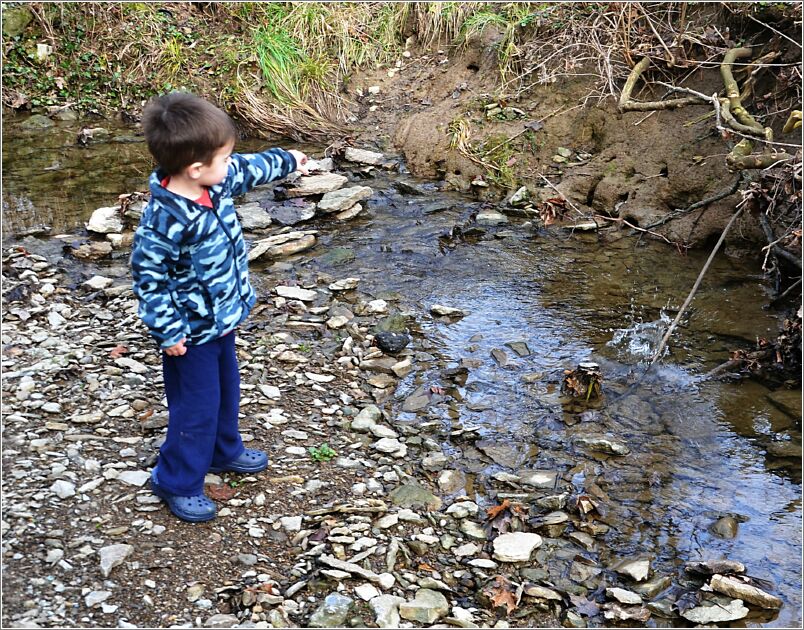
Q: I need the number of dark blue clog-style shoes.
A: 2